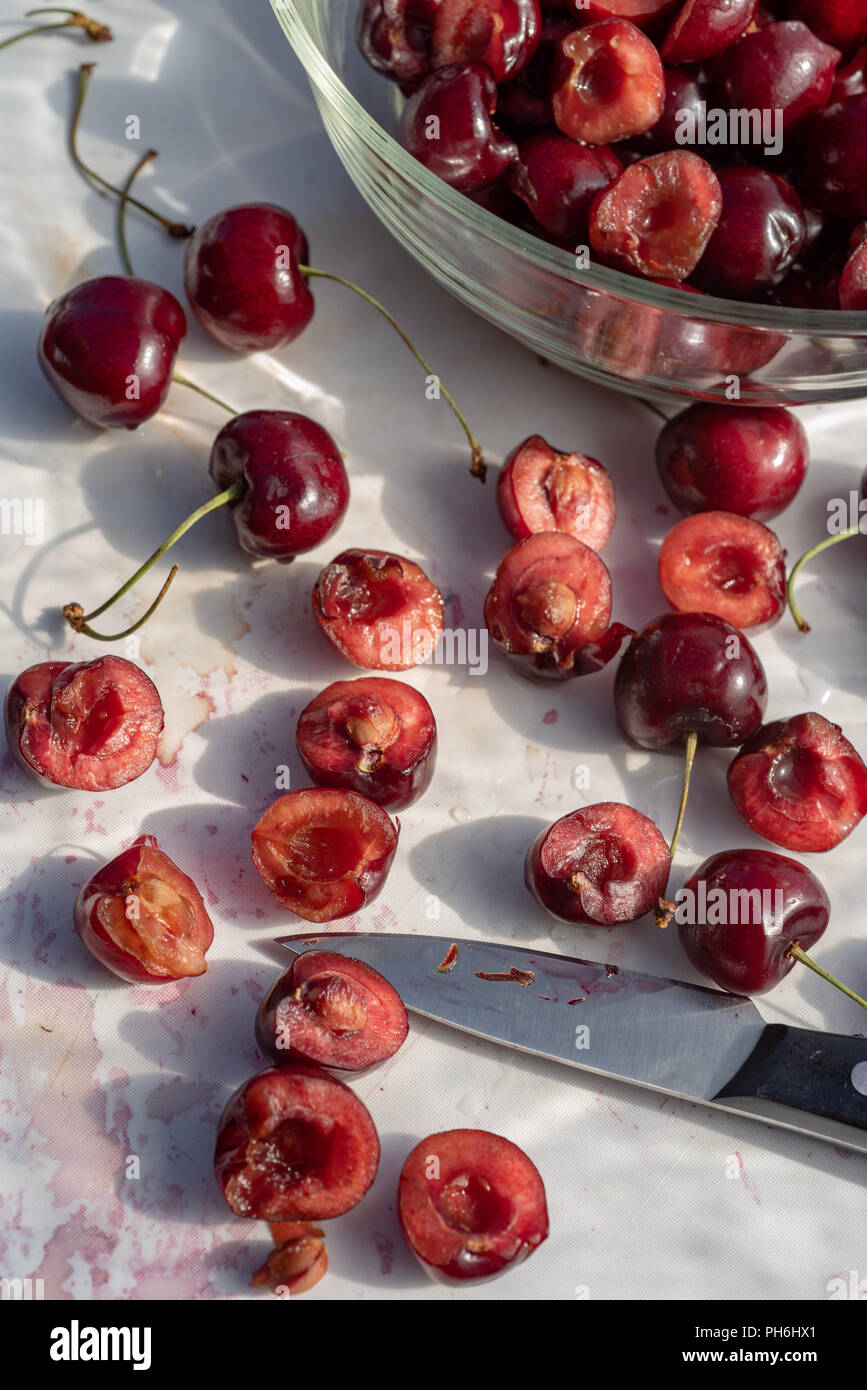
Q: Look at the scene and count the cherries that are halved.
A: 13